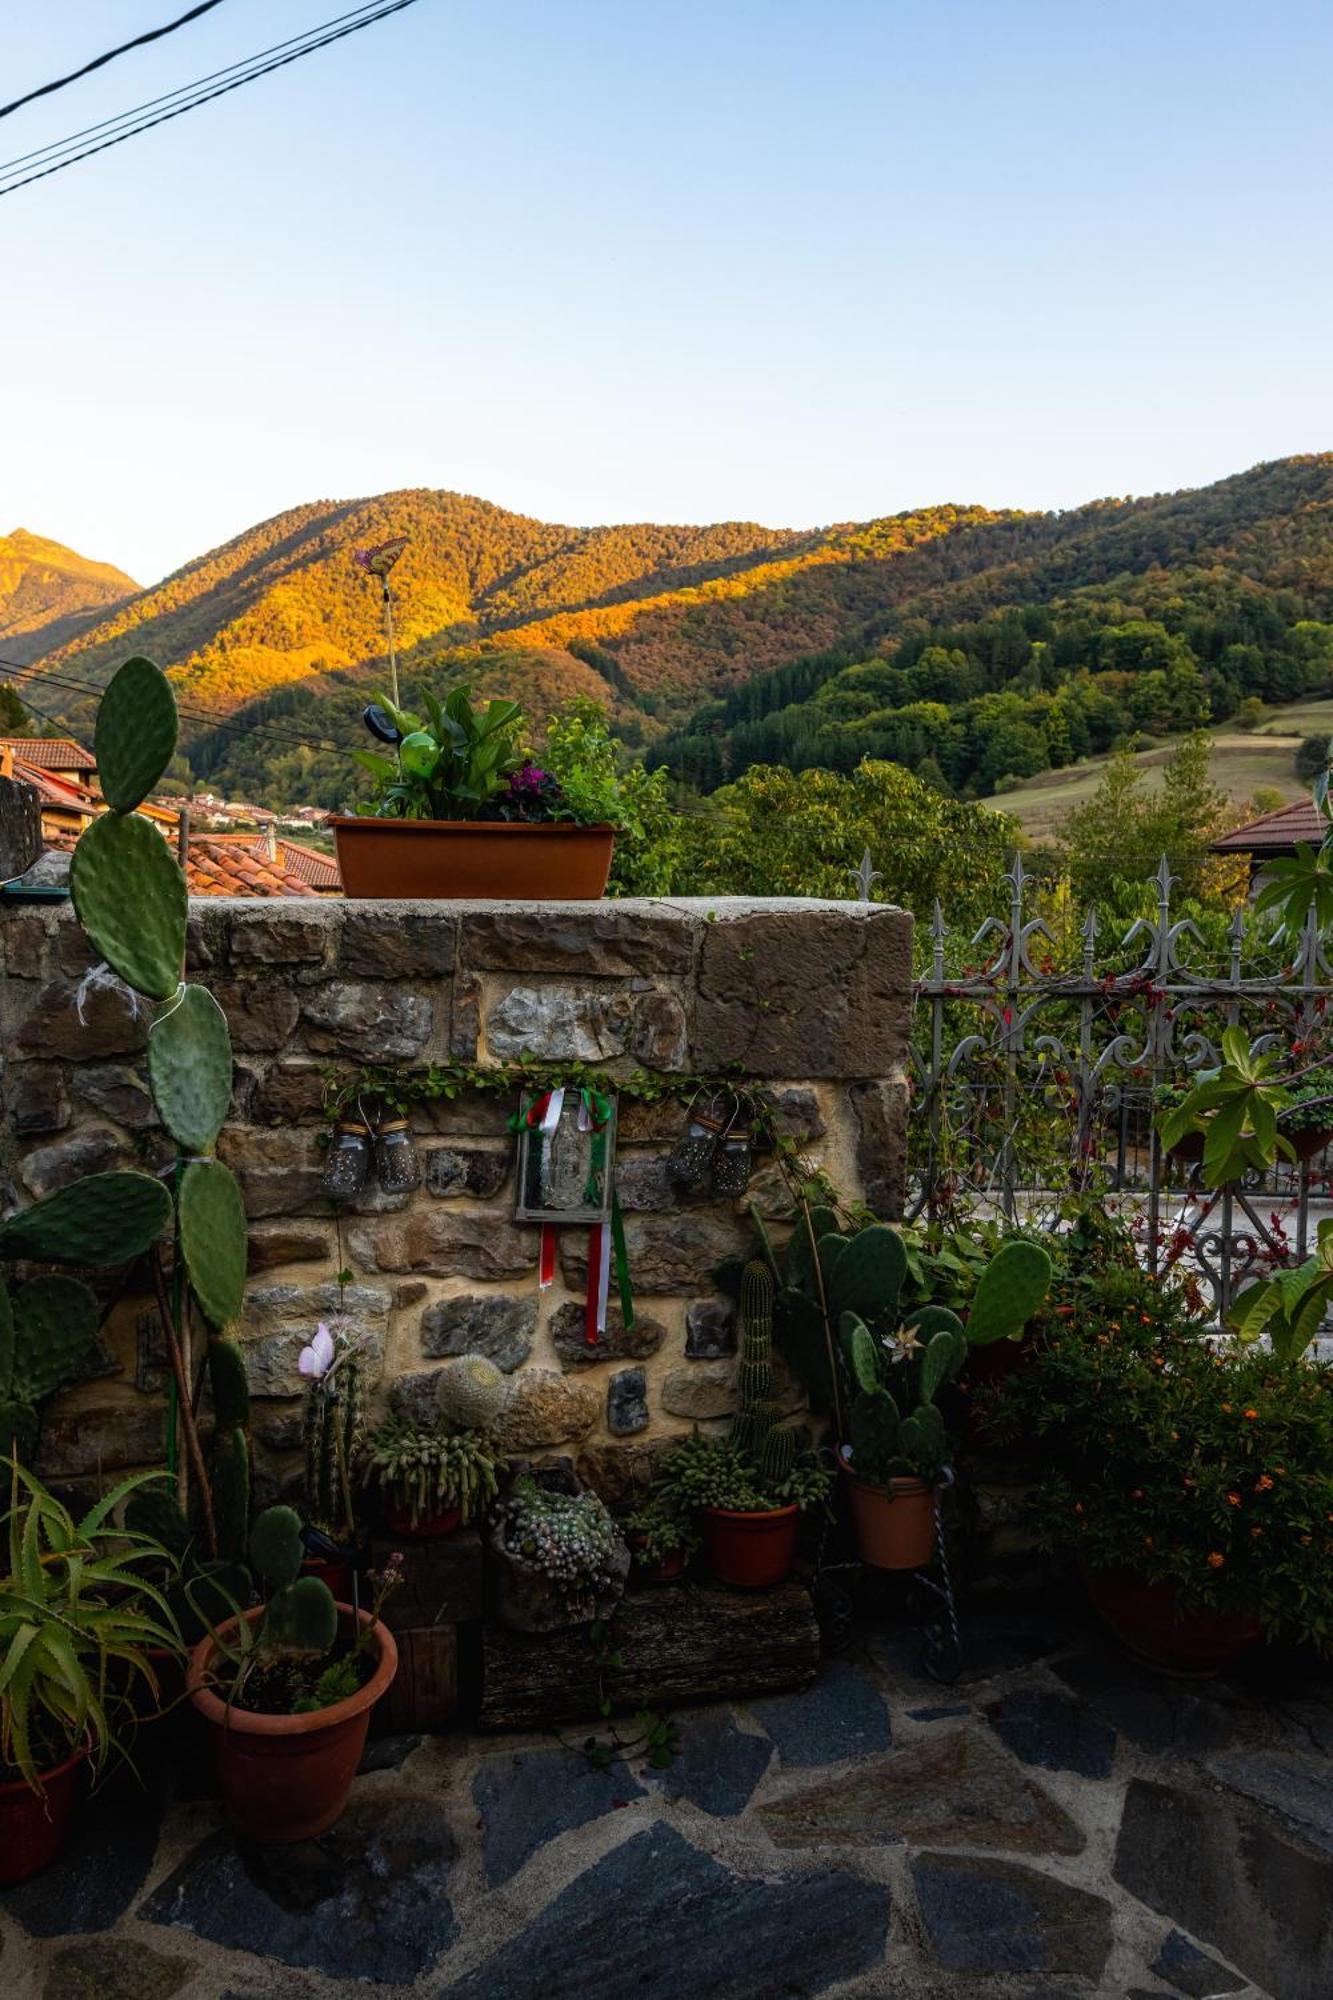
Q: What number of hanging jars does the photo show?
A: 4